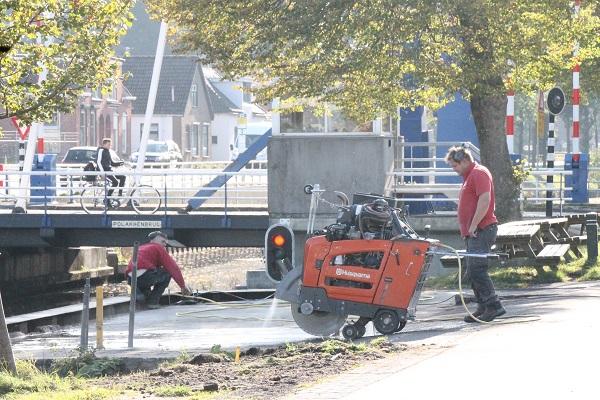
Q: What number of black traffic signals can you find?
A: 2